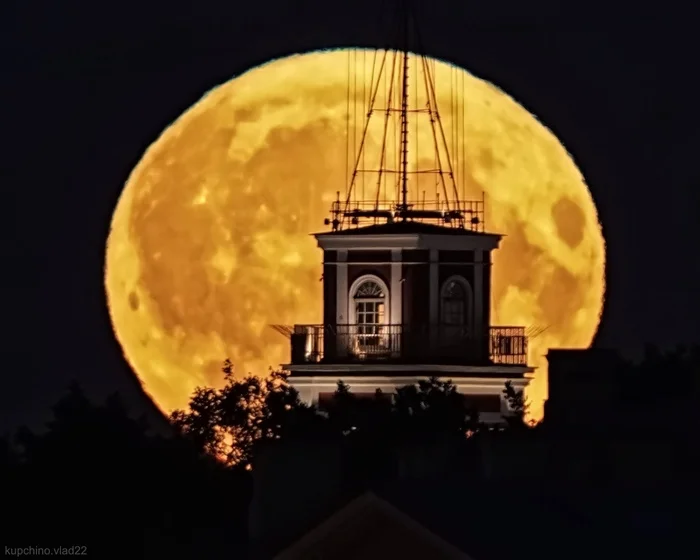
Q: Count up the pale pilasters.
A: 4